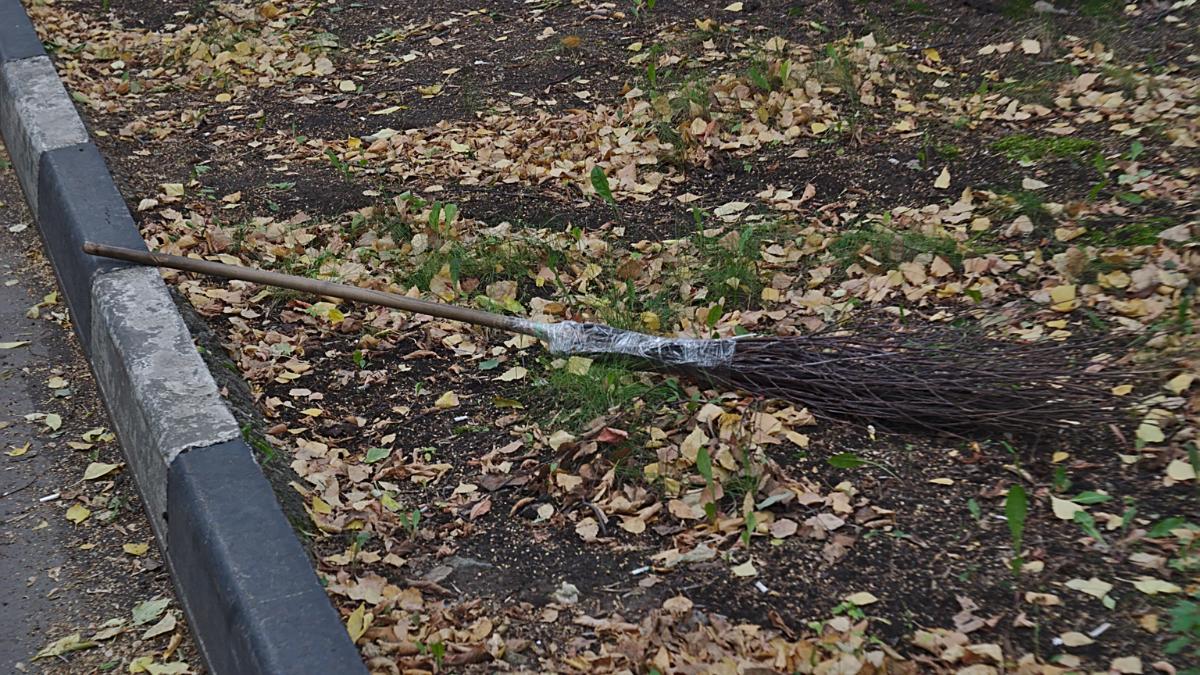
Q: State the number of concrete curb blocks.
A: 5